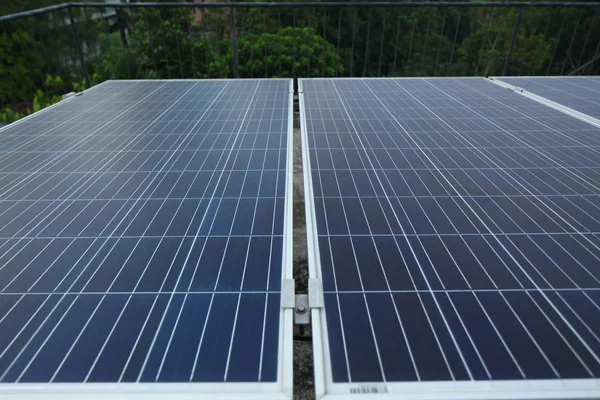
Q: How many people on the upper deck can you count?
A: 0